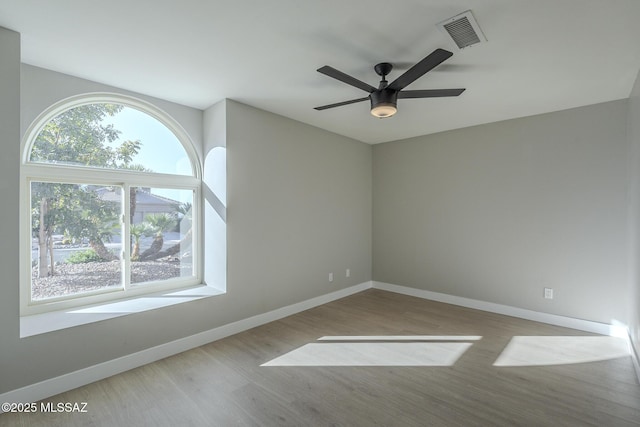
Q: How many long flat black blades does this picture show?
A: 4